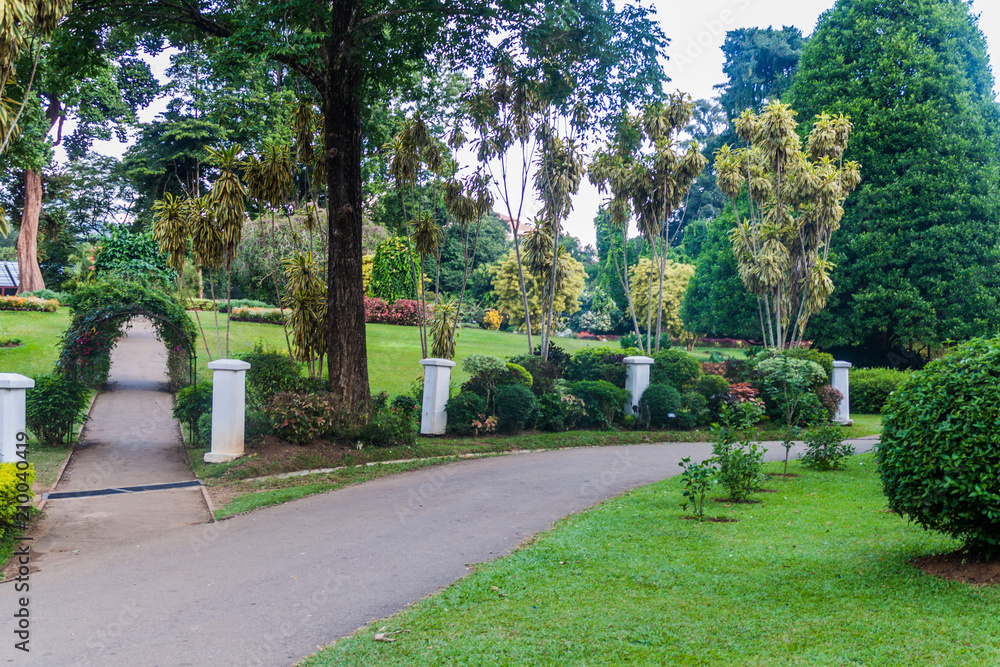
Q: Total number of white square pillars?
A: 5